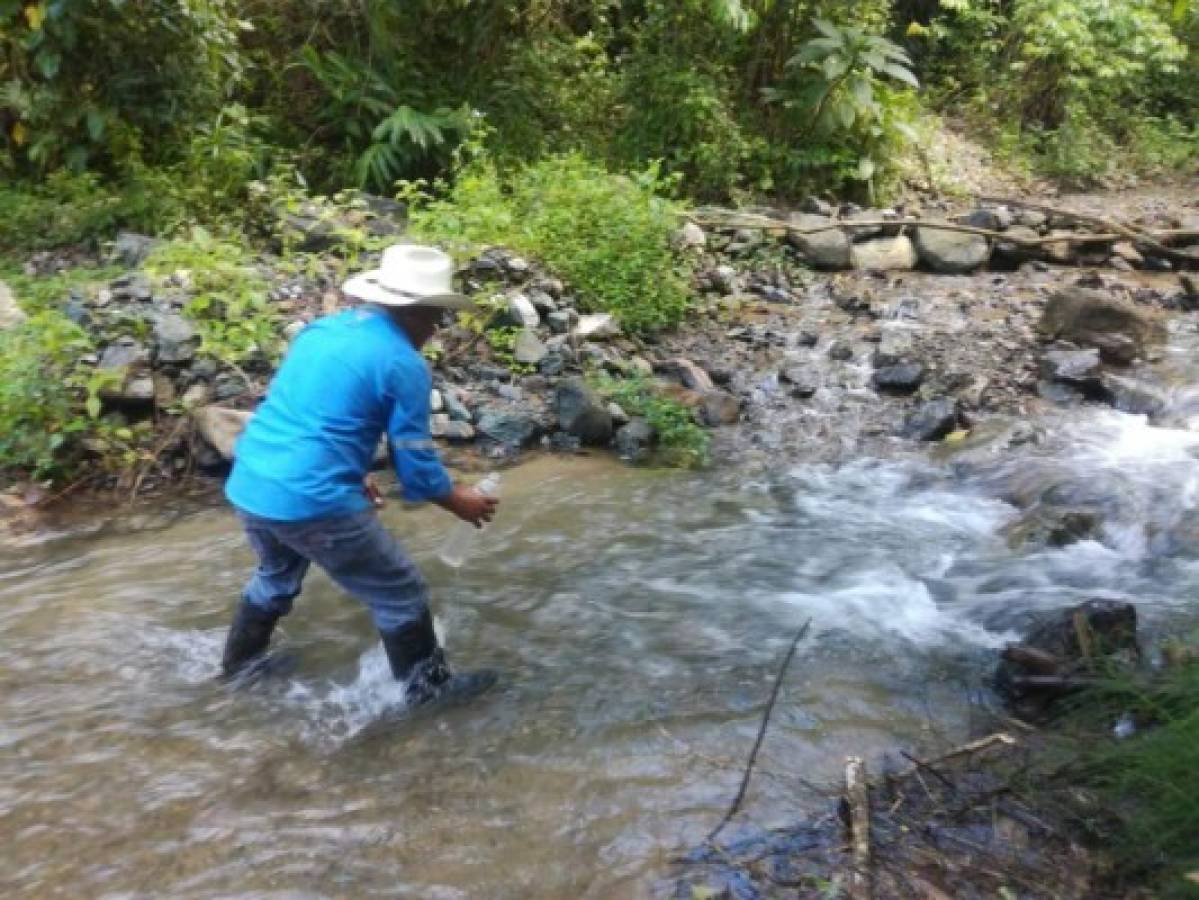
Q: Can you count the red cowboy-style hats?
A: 0